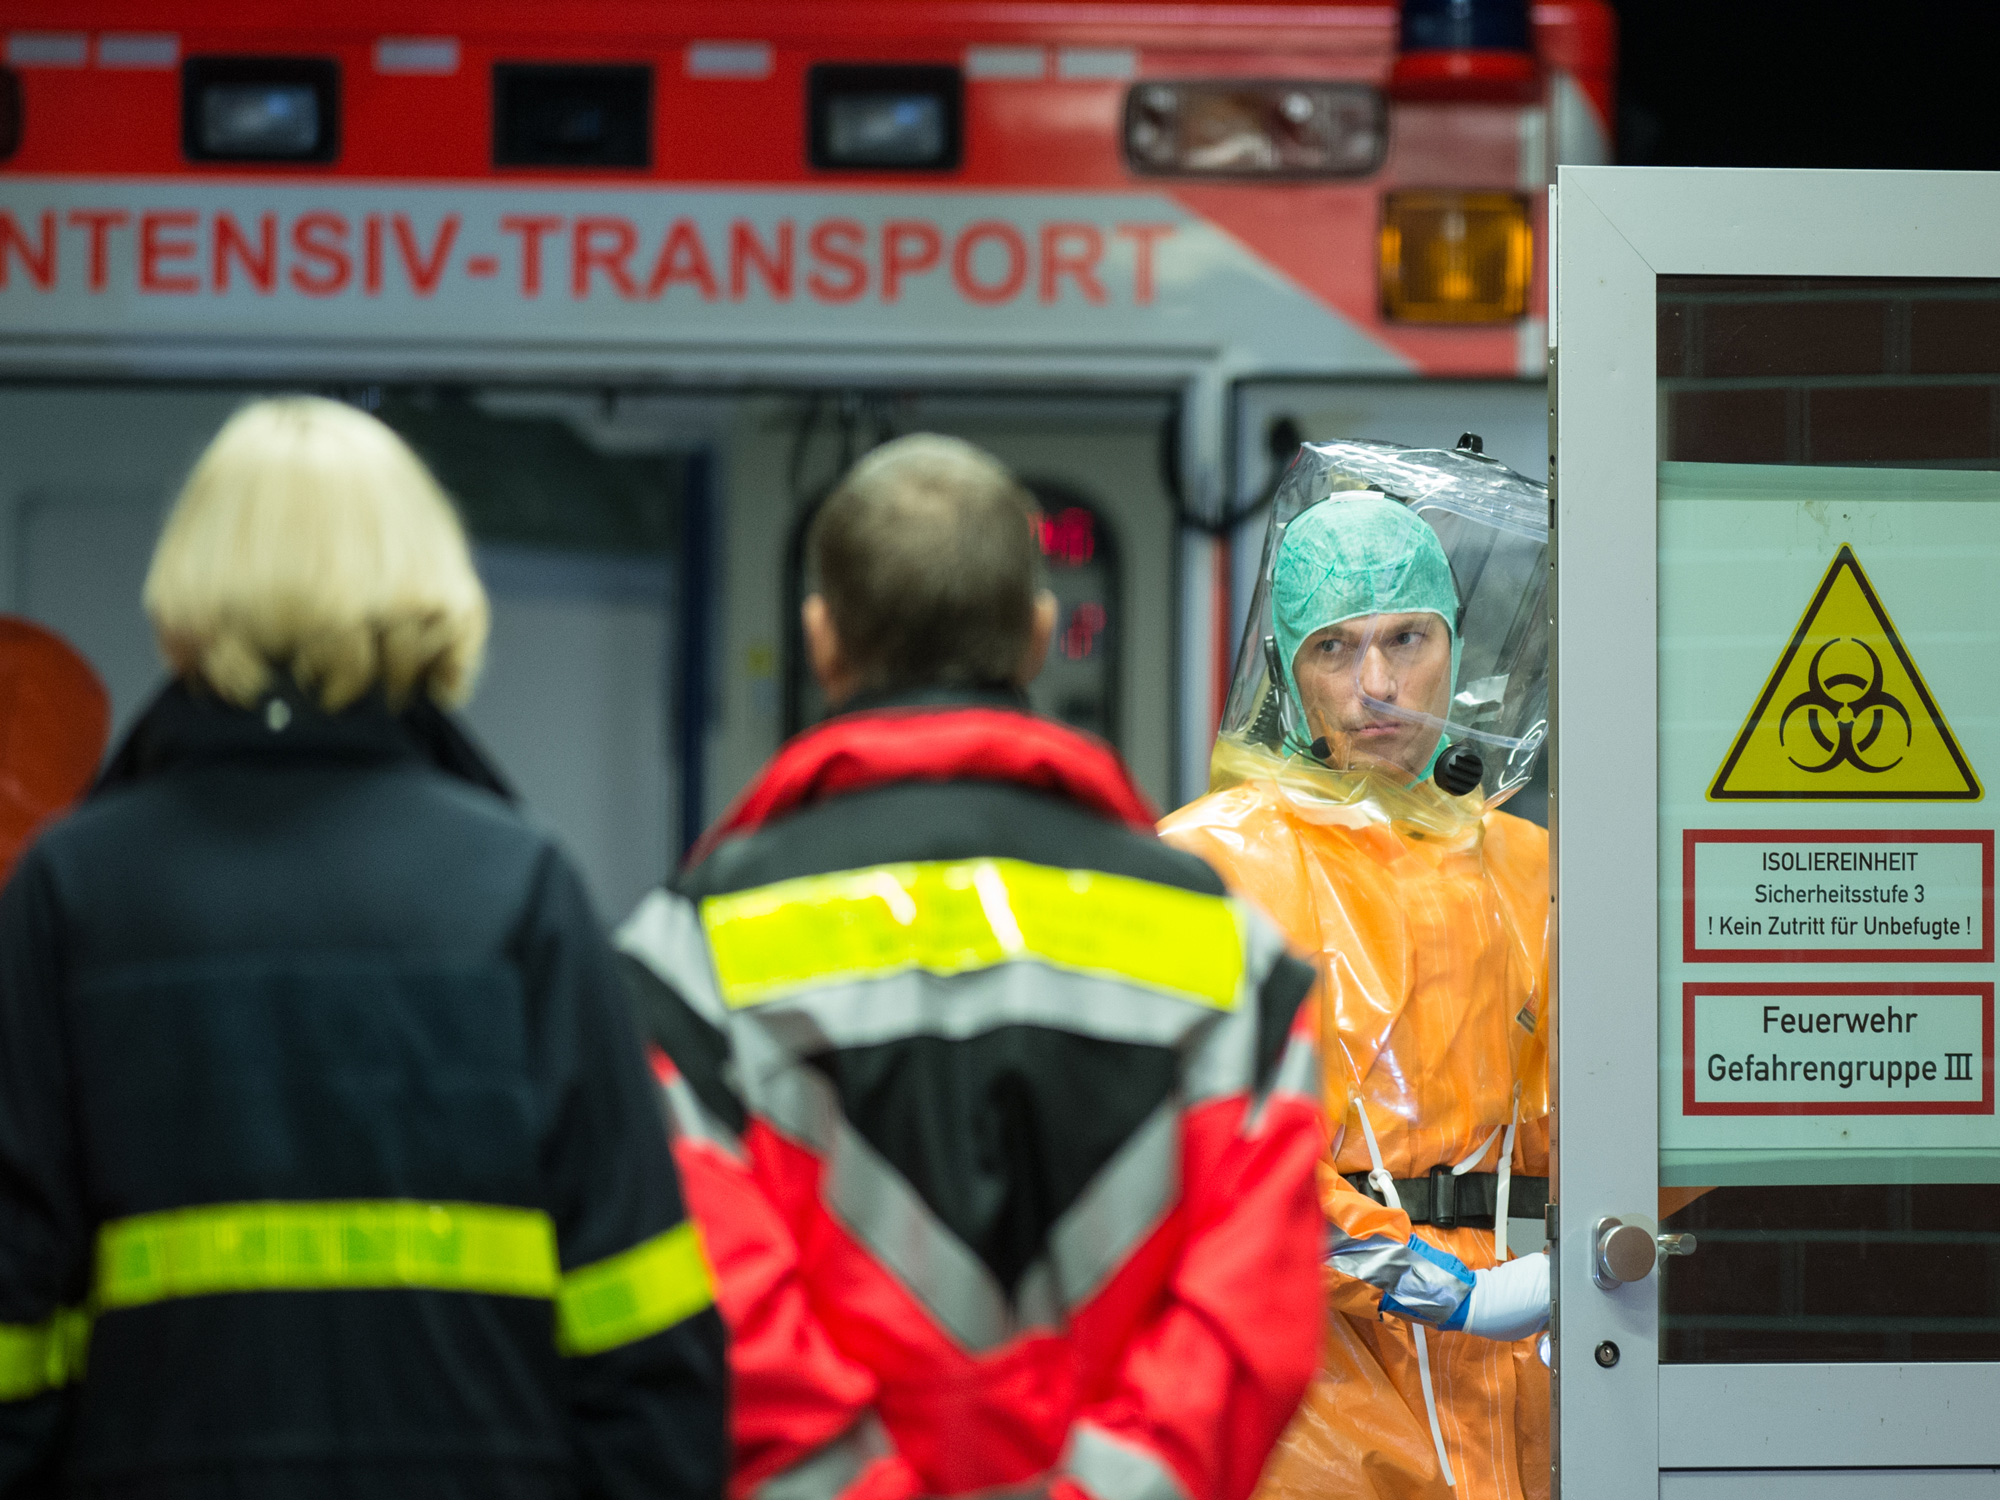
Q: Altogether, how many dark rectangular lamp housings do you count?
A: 3